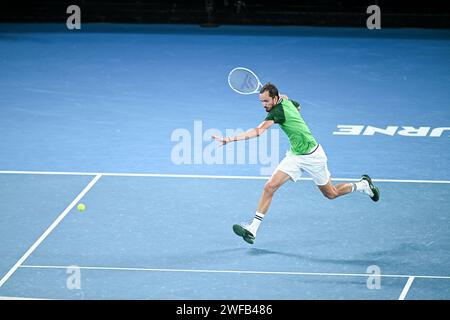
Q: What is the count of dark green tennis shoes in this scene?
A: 2